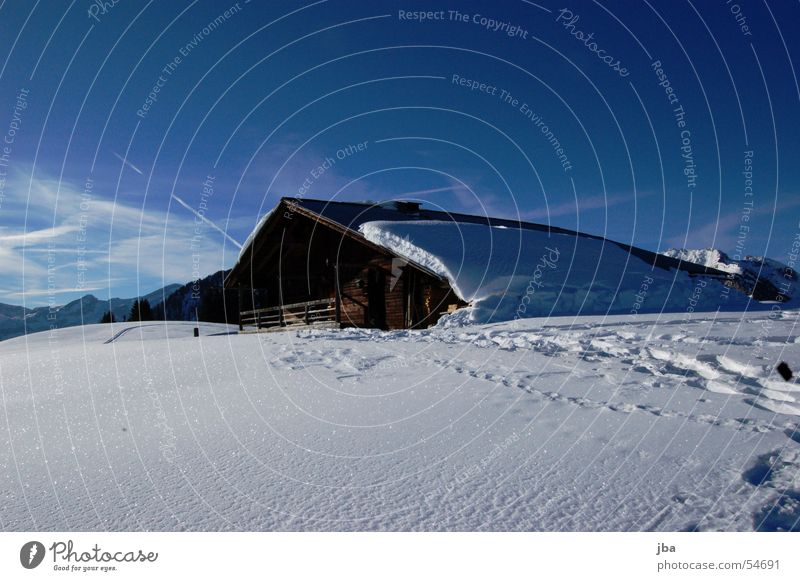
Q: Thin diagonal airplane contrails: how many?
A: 2